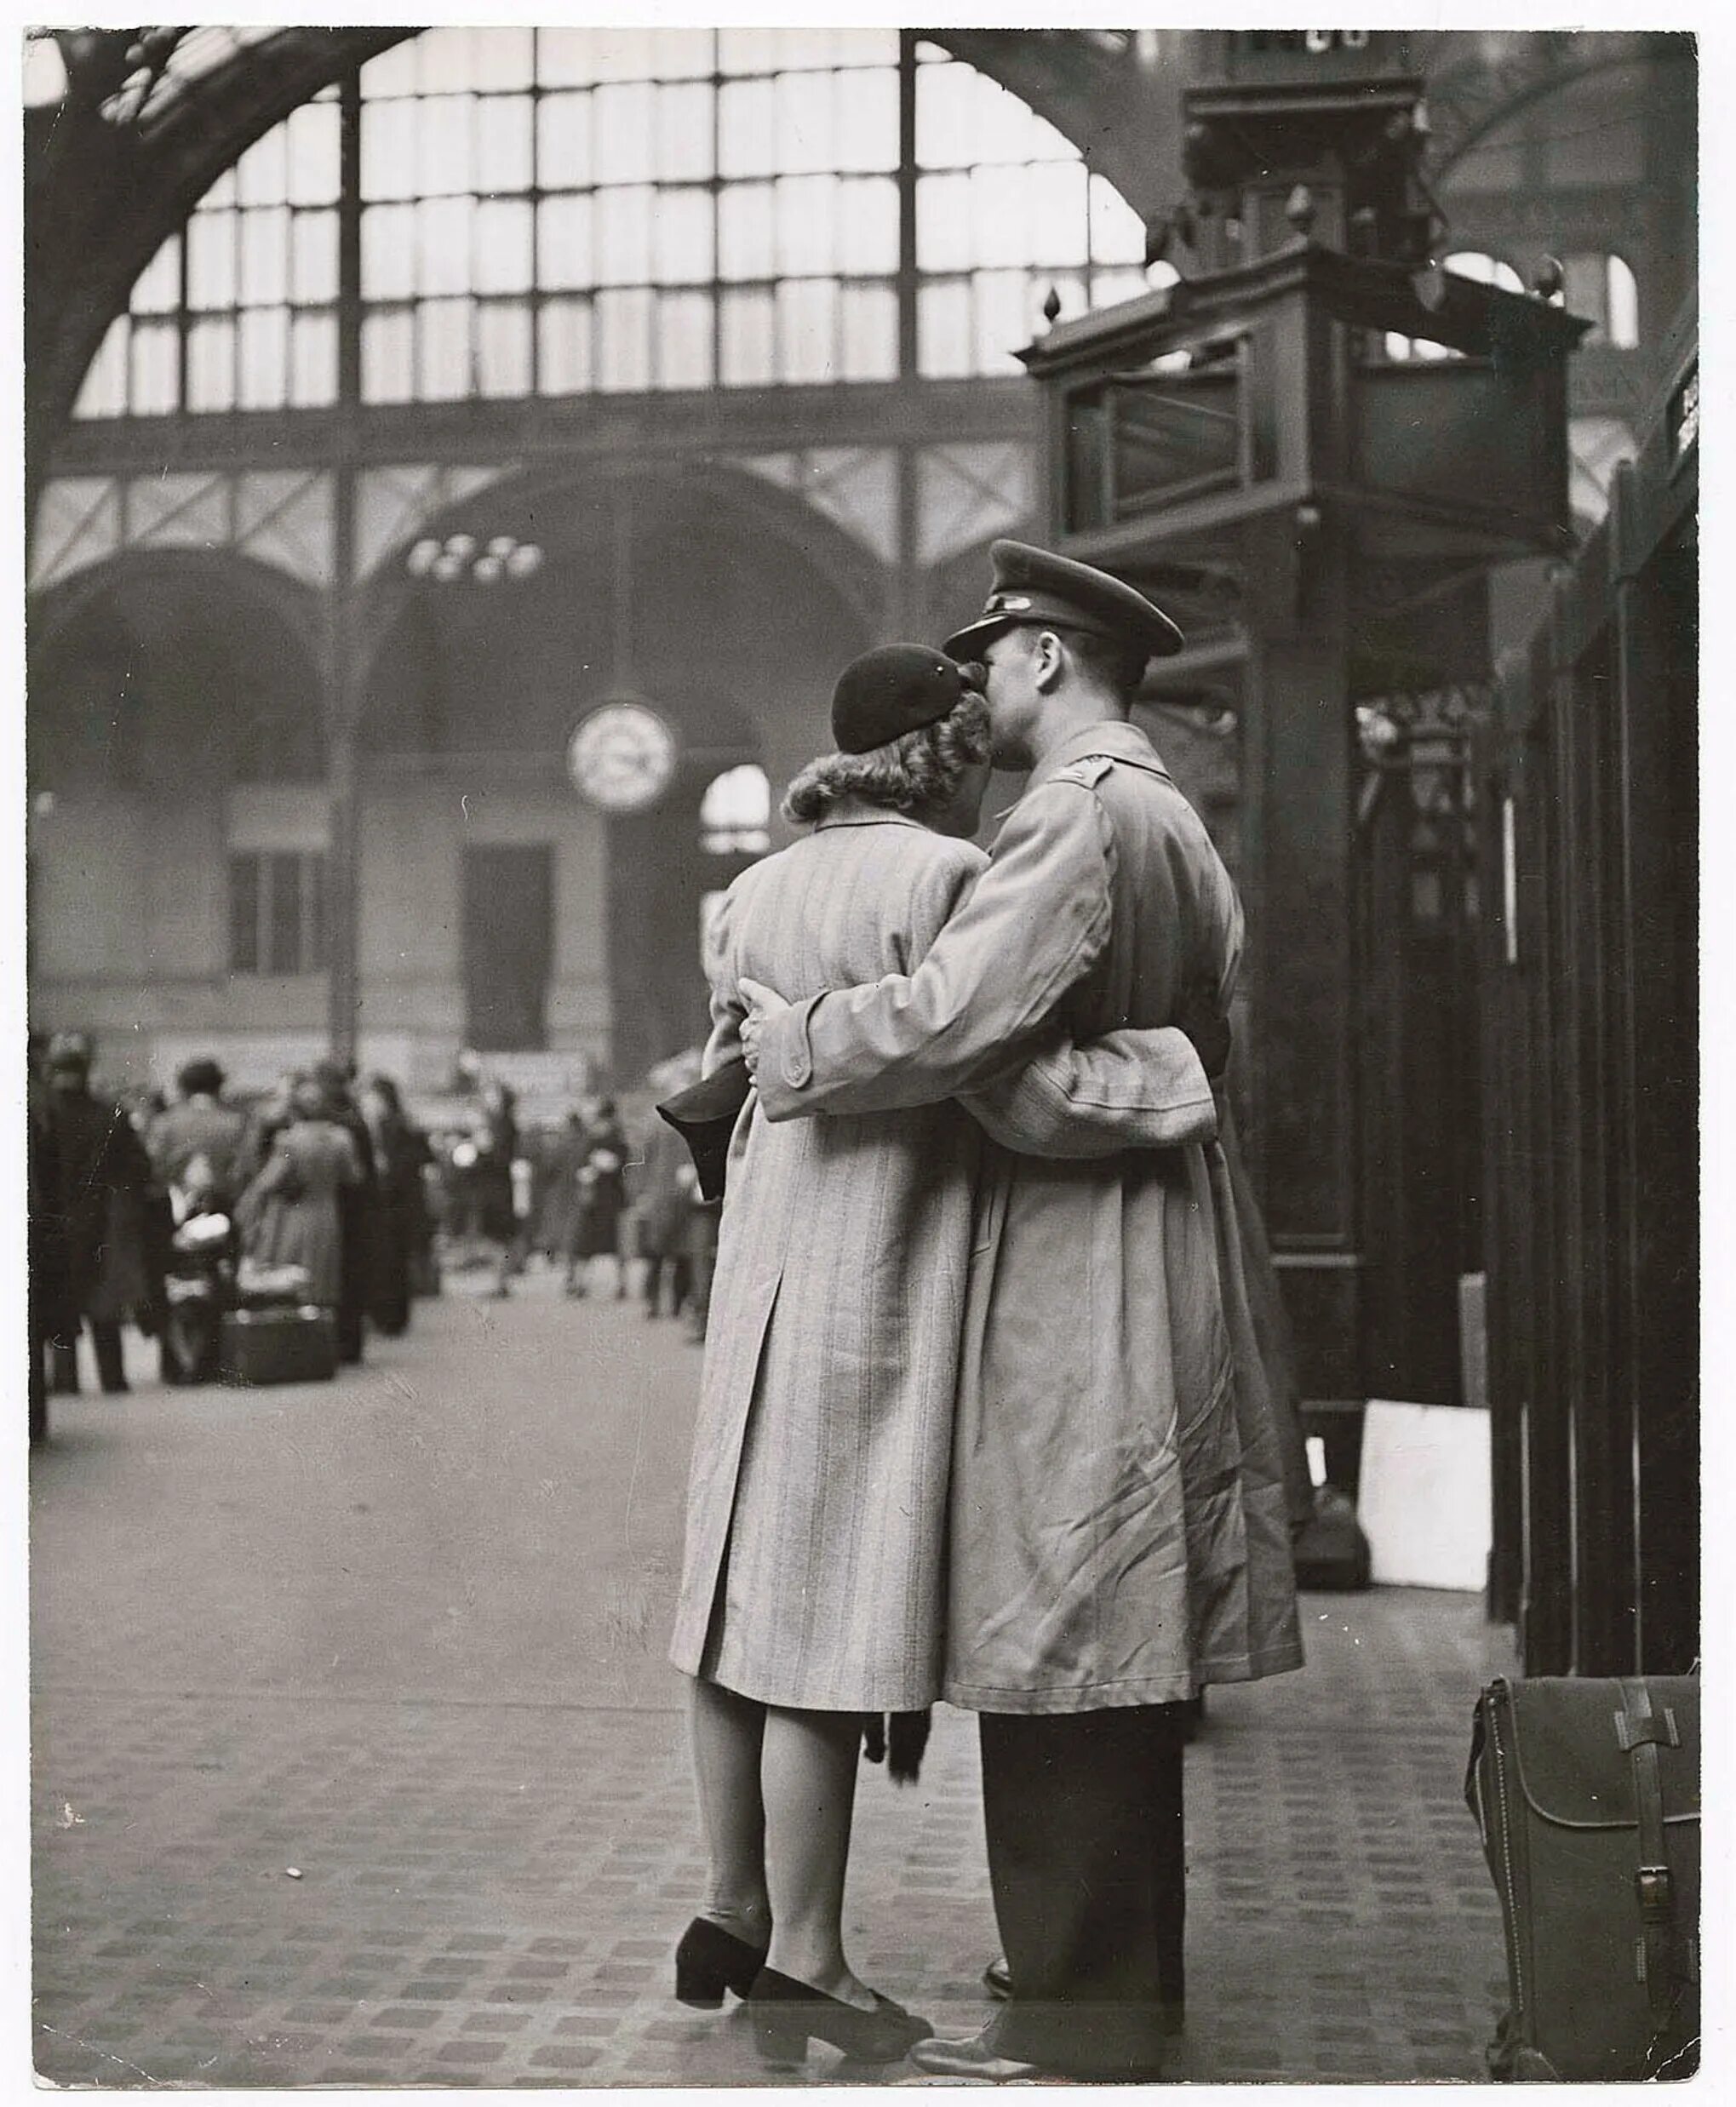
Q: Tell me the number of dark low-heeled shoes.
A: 2